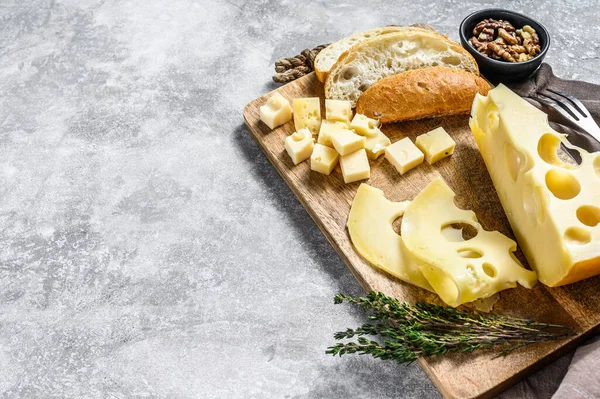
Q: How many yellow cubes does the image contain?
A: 12